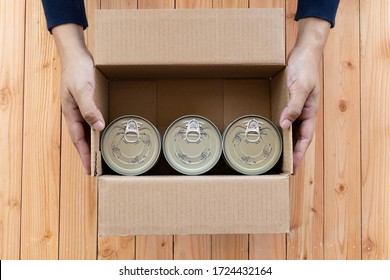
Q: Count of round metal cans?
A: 3